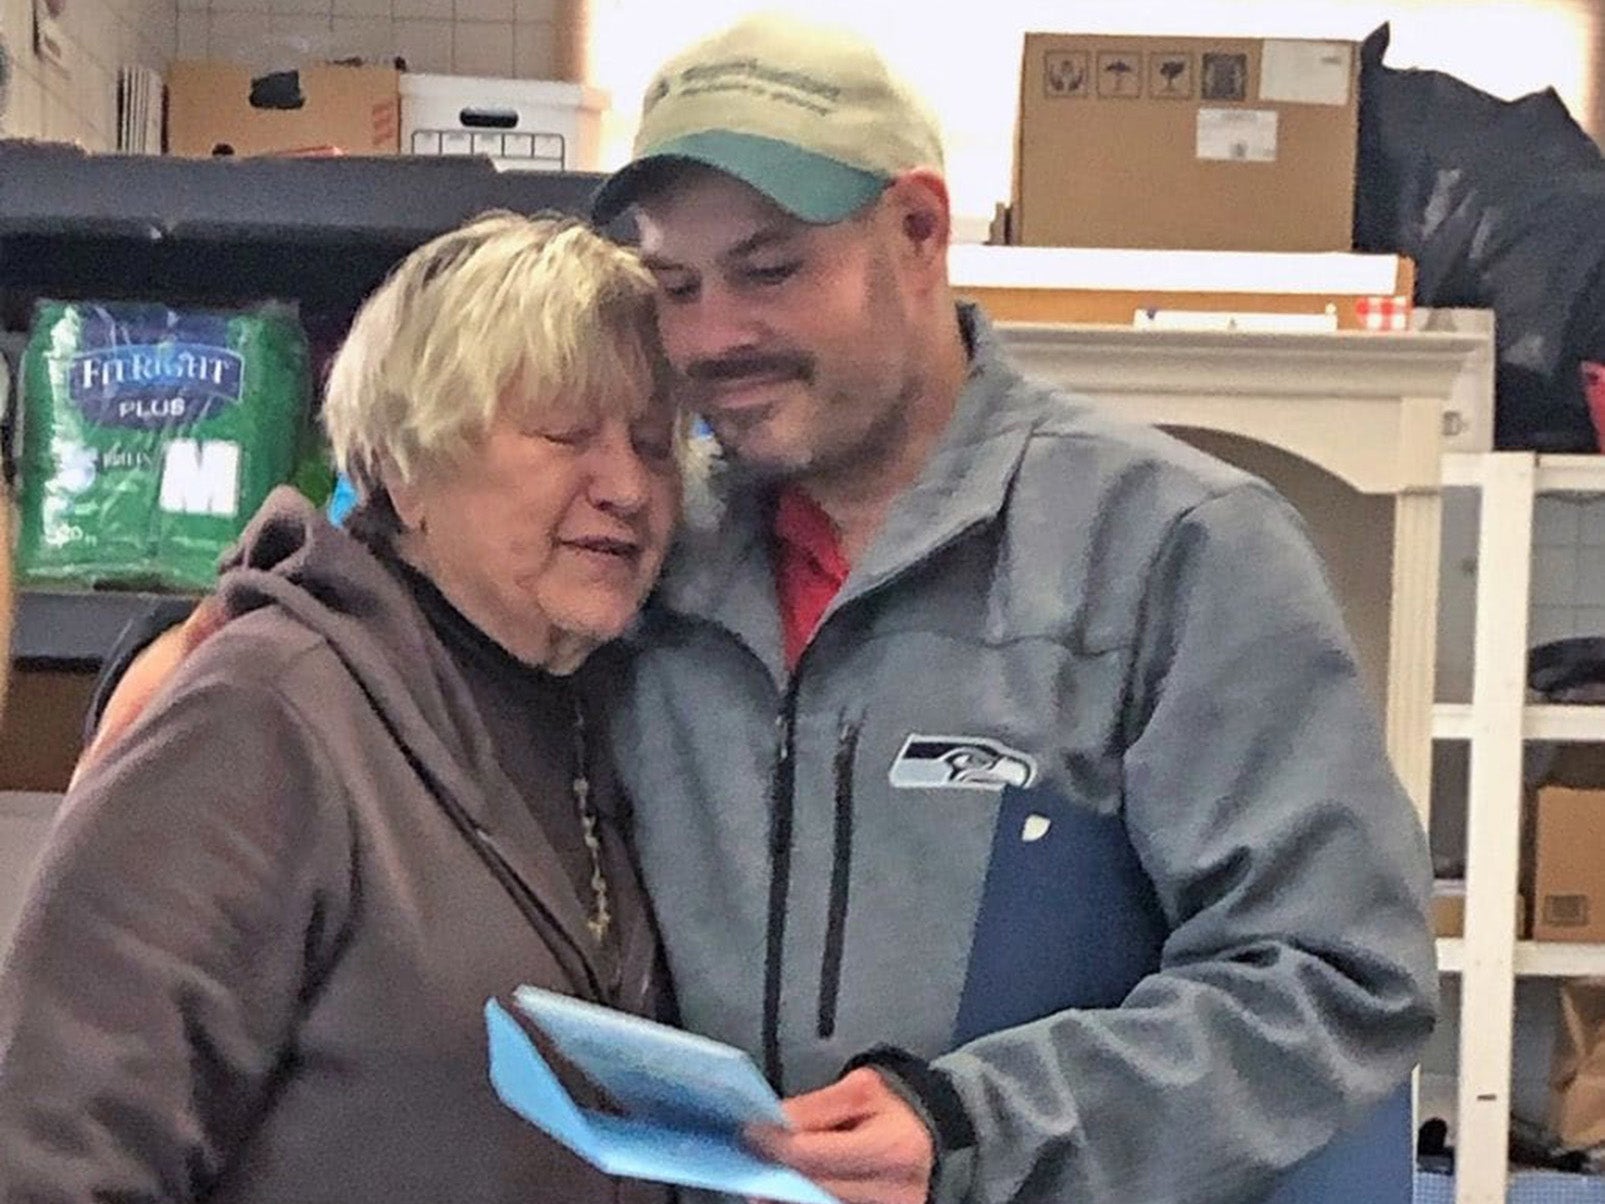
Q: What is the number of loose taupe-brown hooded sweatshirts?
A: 1